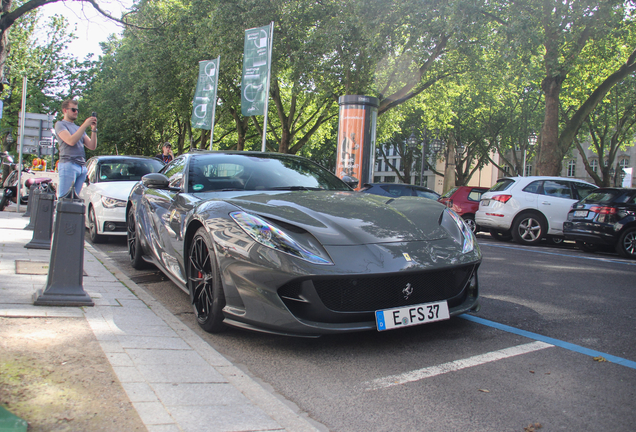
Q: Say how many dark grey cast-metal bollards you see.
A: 4